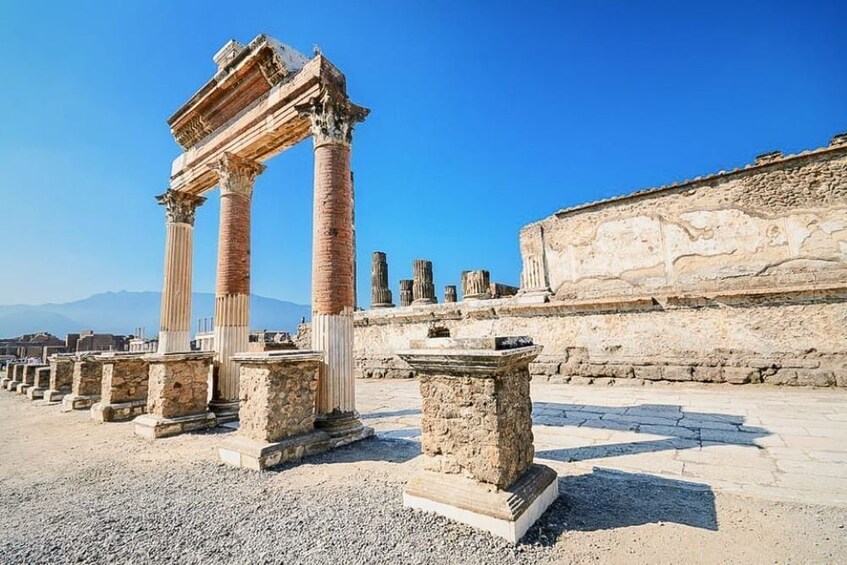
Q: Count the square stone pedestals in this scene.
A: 10